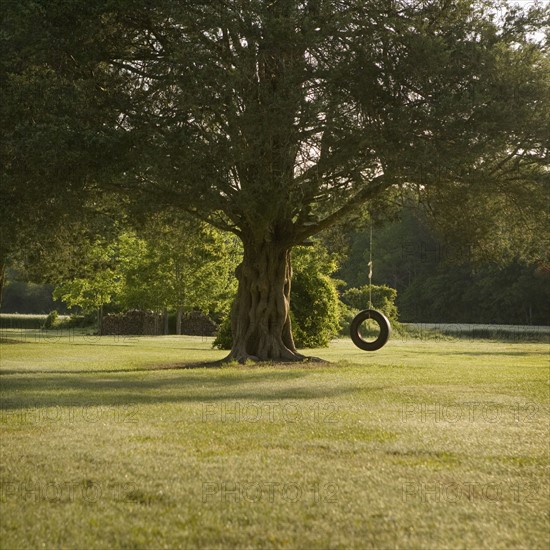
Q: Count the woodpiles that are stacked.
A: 2